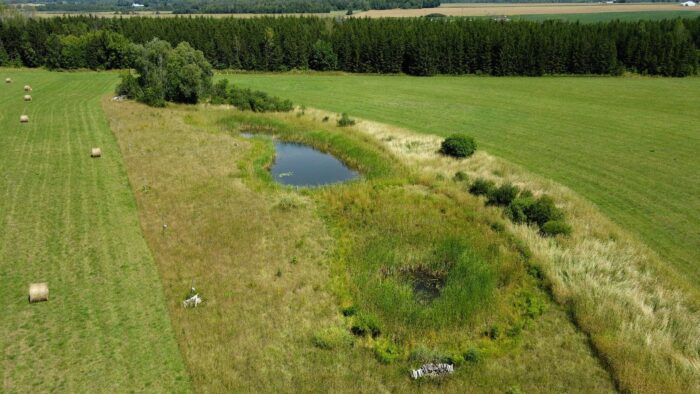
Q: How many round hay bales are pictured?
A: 6